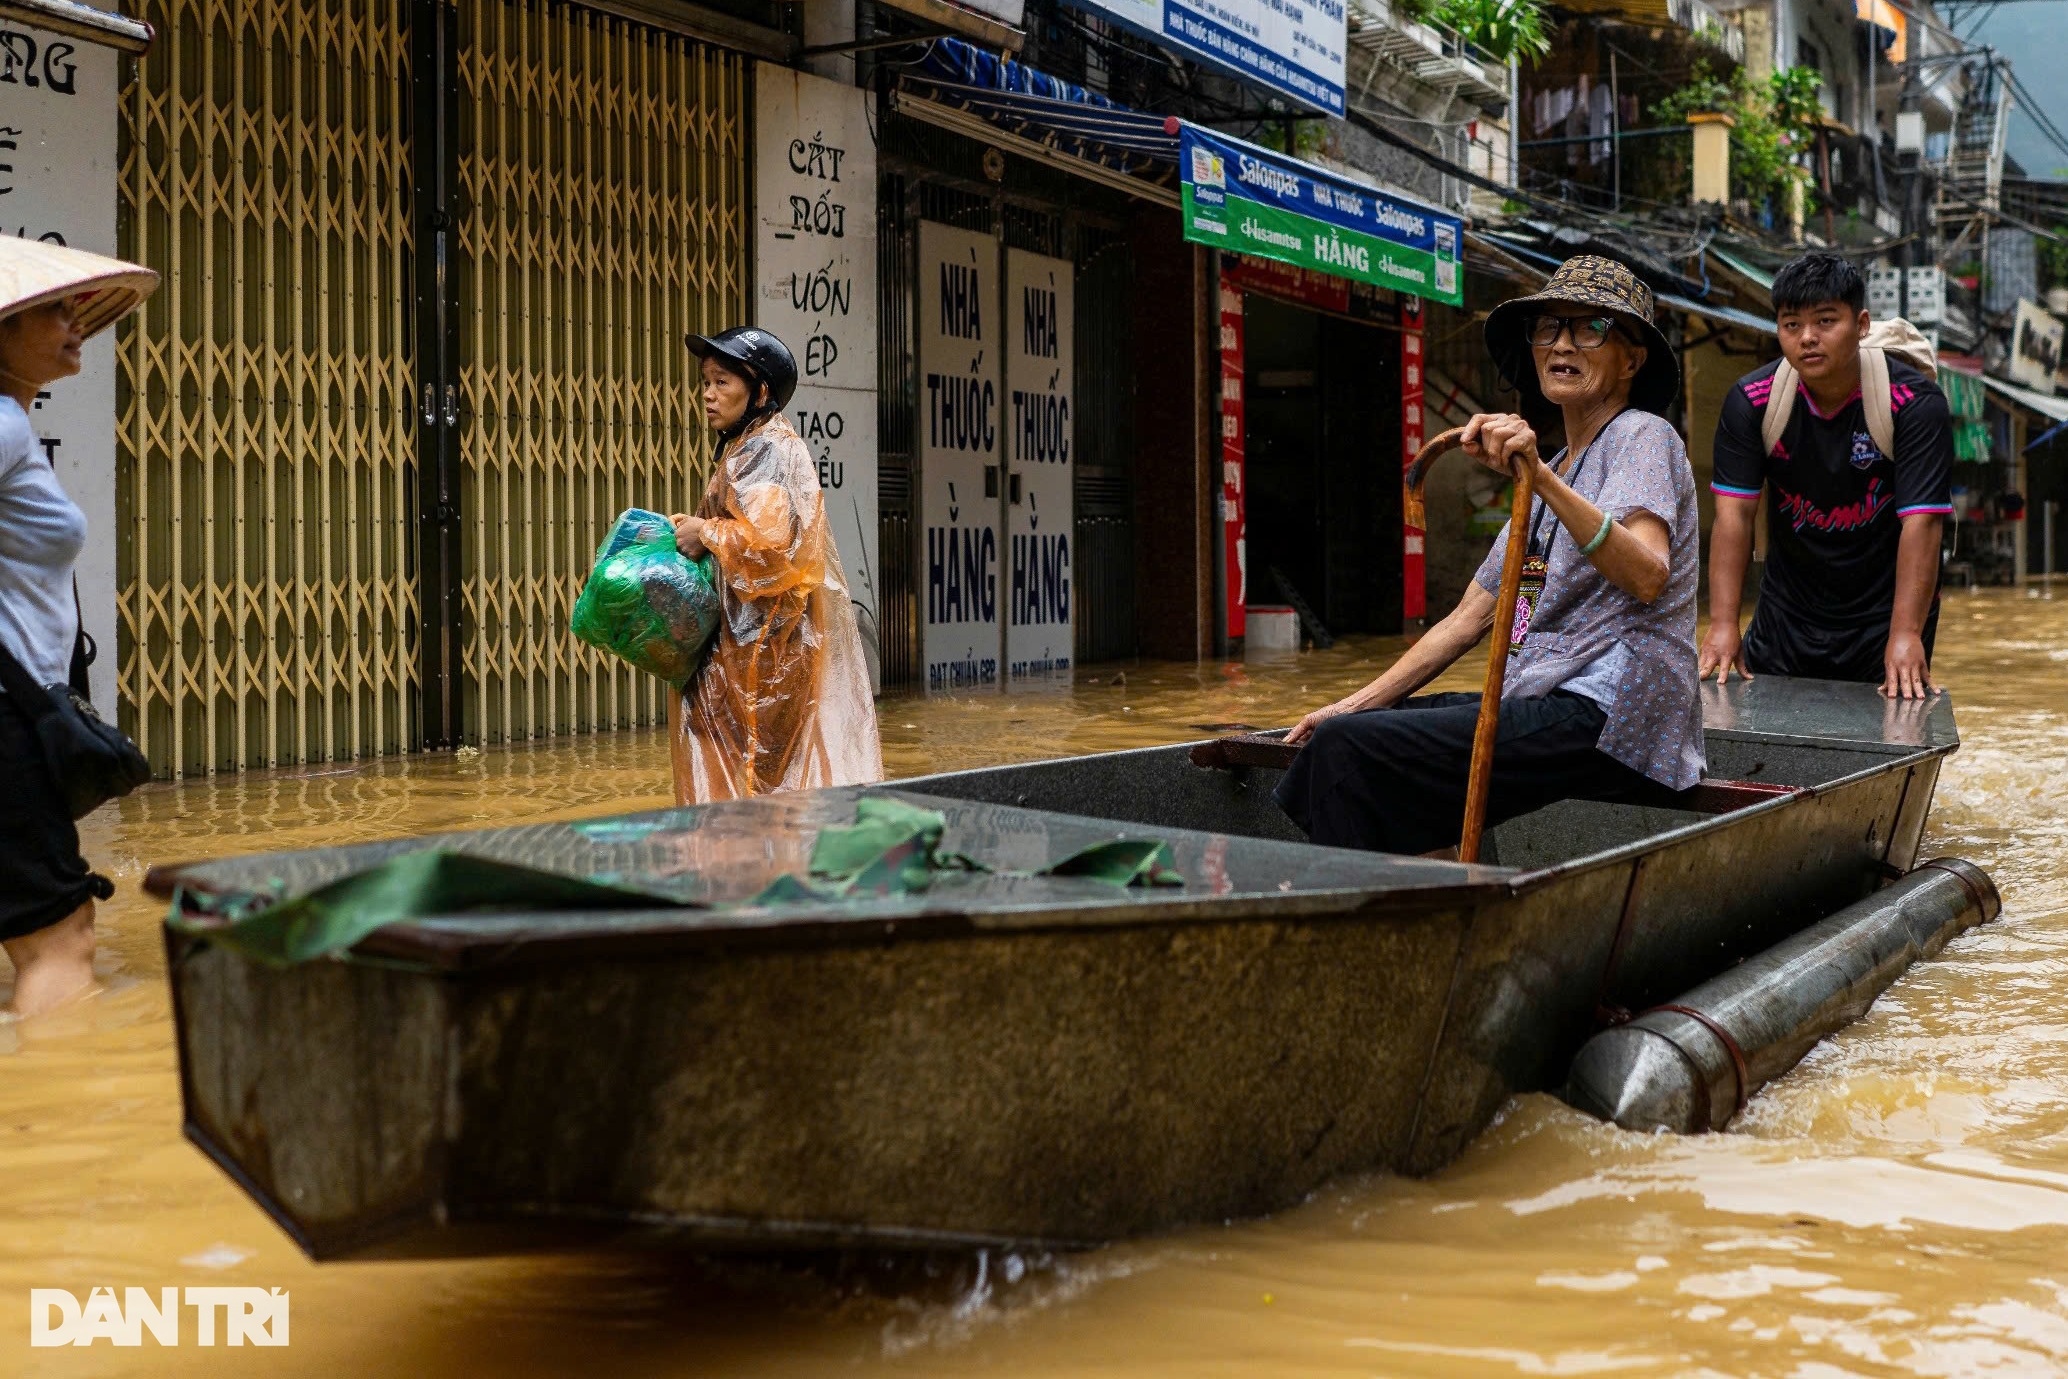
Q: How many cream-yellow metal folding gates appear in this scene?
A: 2